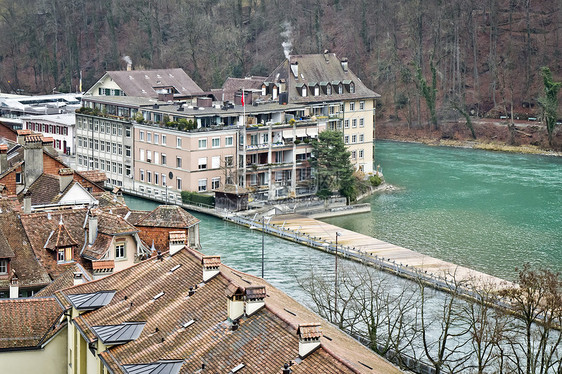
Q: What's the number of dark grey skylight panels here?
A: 3